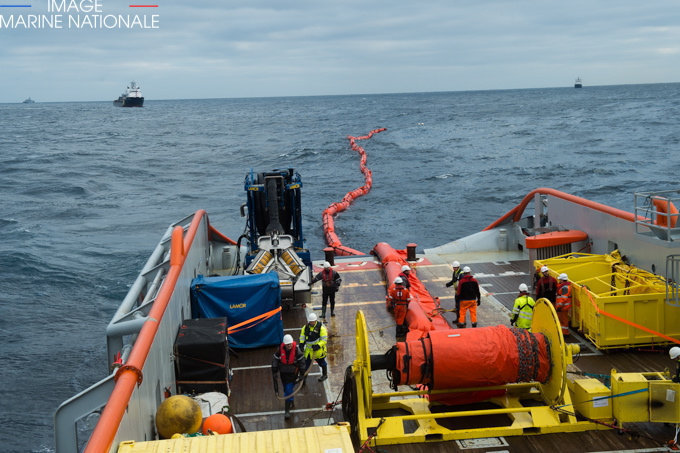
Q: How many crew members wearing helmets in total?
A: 11